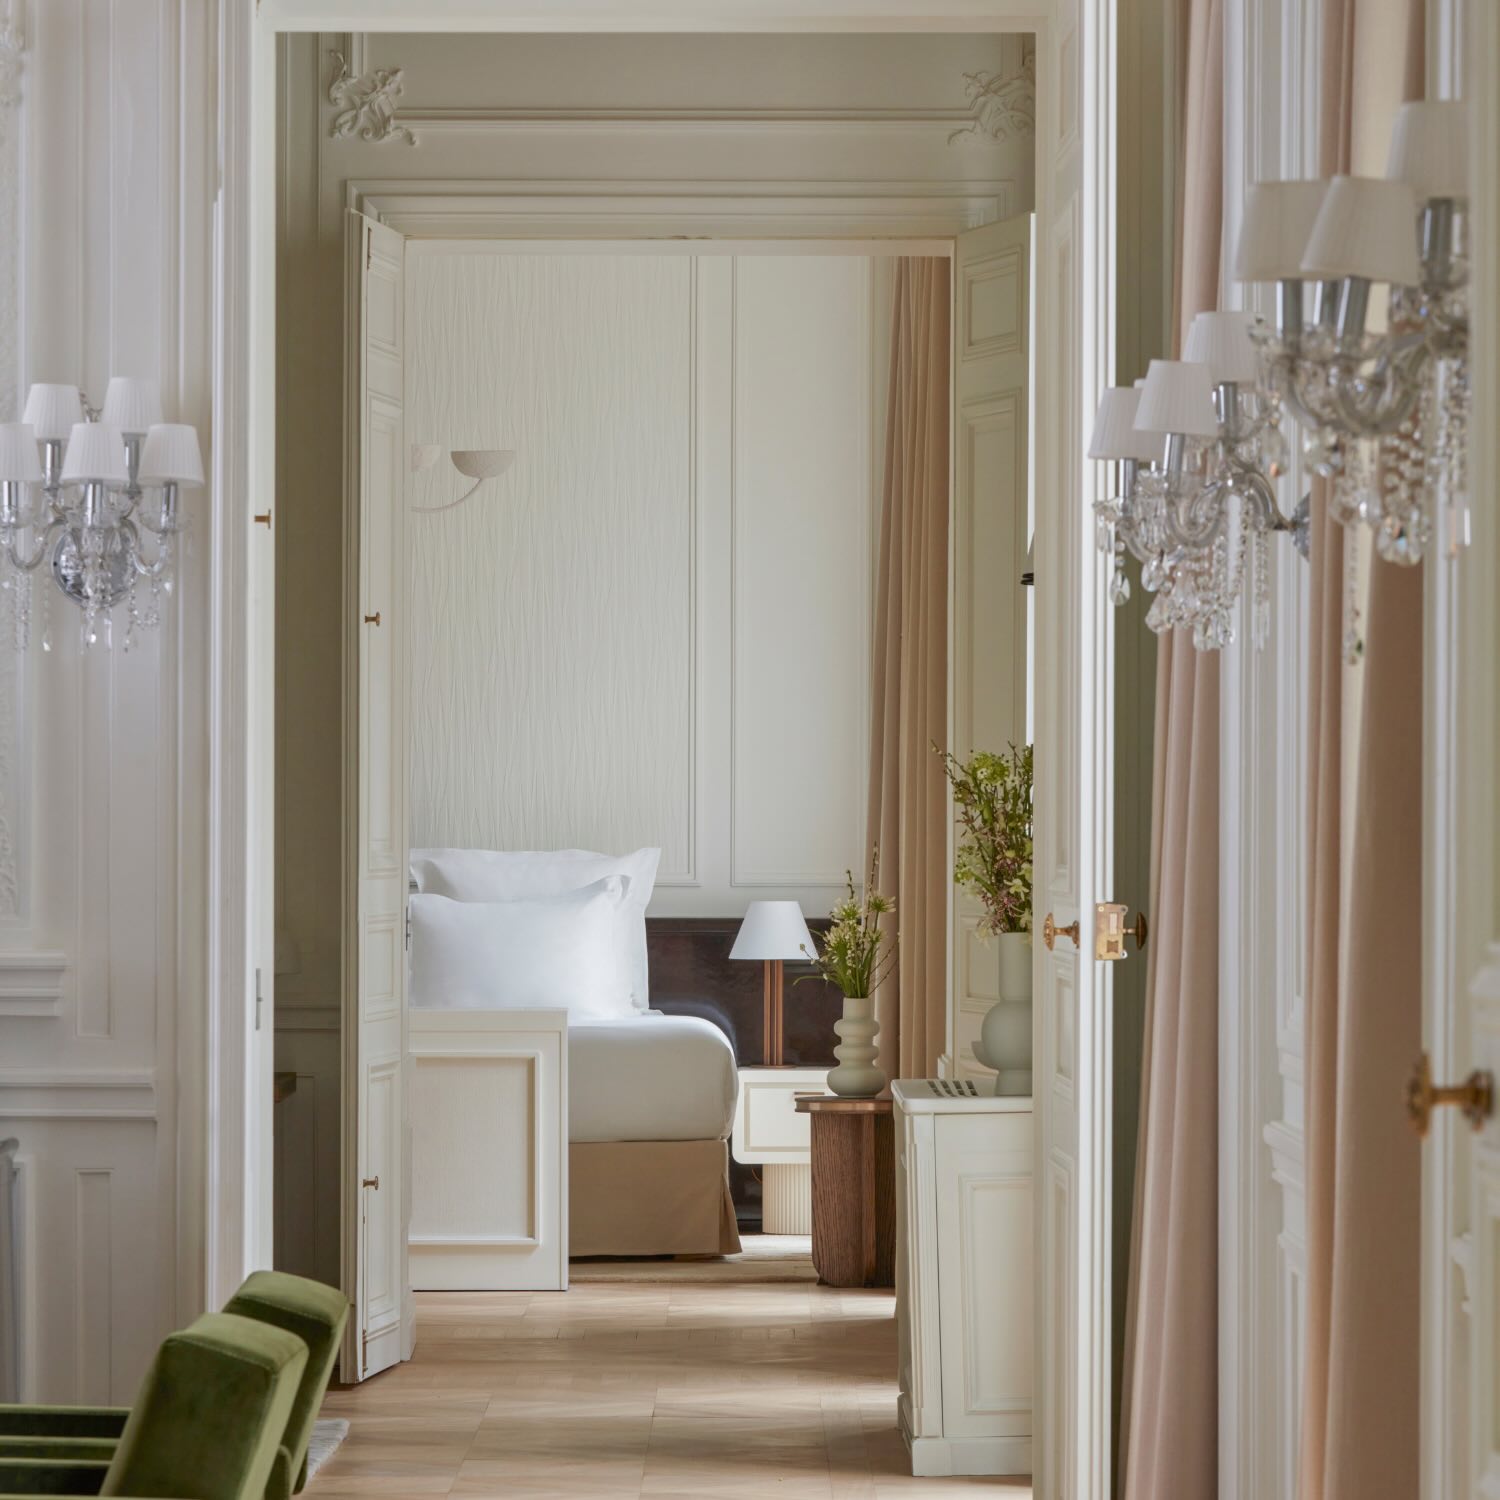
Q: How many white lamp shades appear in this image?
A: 12